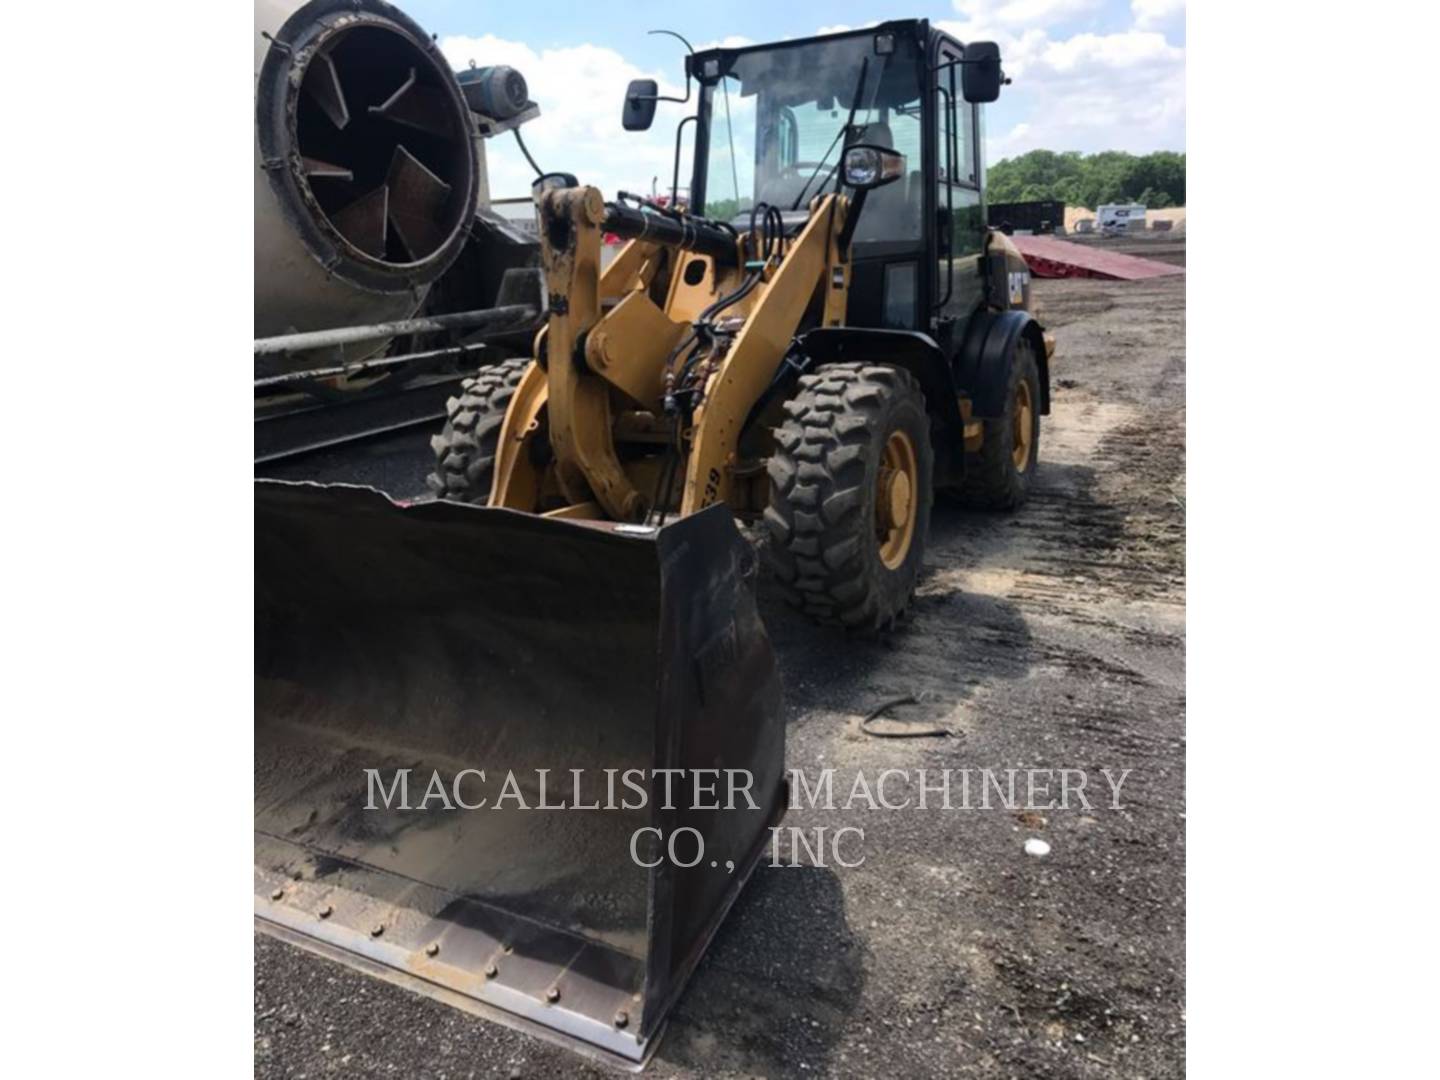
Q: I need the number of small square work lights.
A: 2